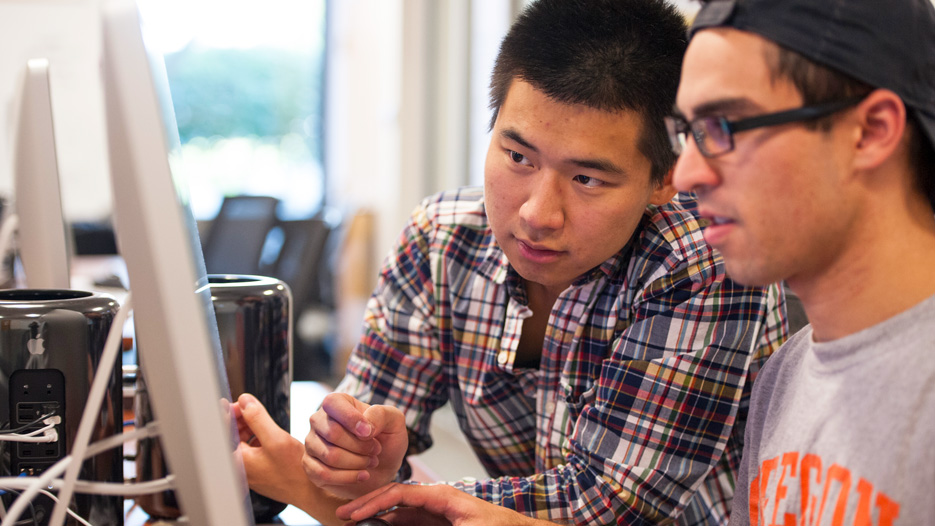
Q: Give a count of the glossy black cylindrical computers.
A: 2